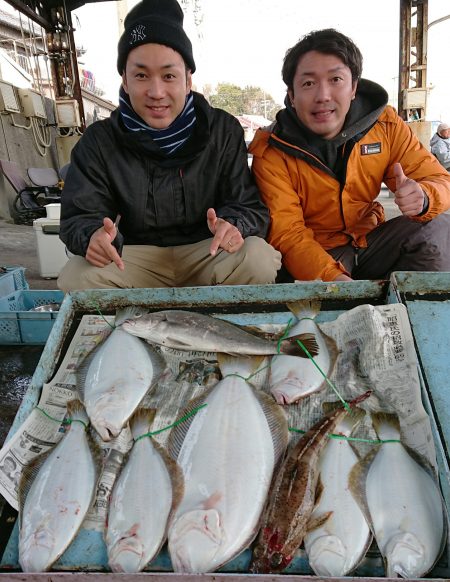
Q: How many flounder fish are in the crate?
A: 7